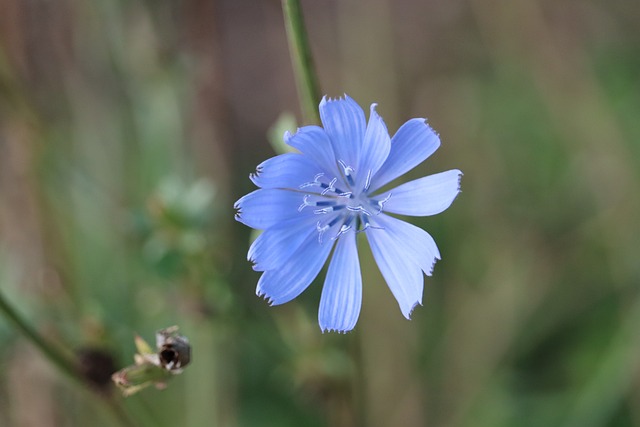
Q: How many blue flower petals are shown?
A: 12